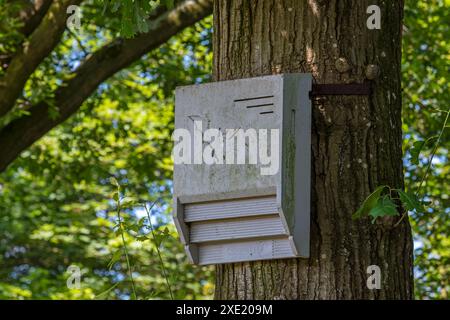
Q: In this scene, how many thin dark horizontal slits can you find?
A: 3